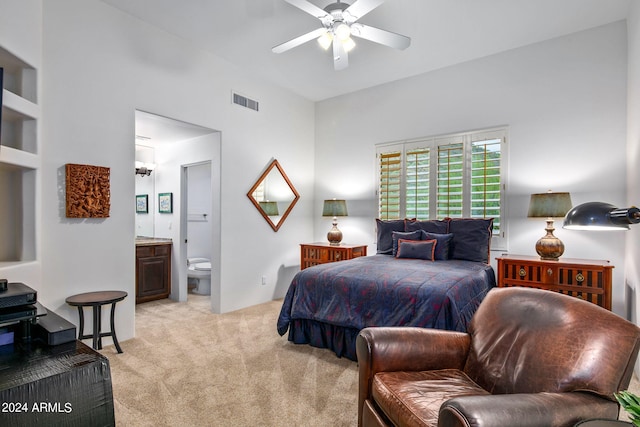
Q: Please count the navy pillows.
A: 6